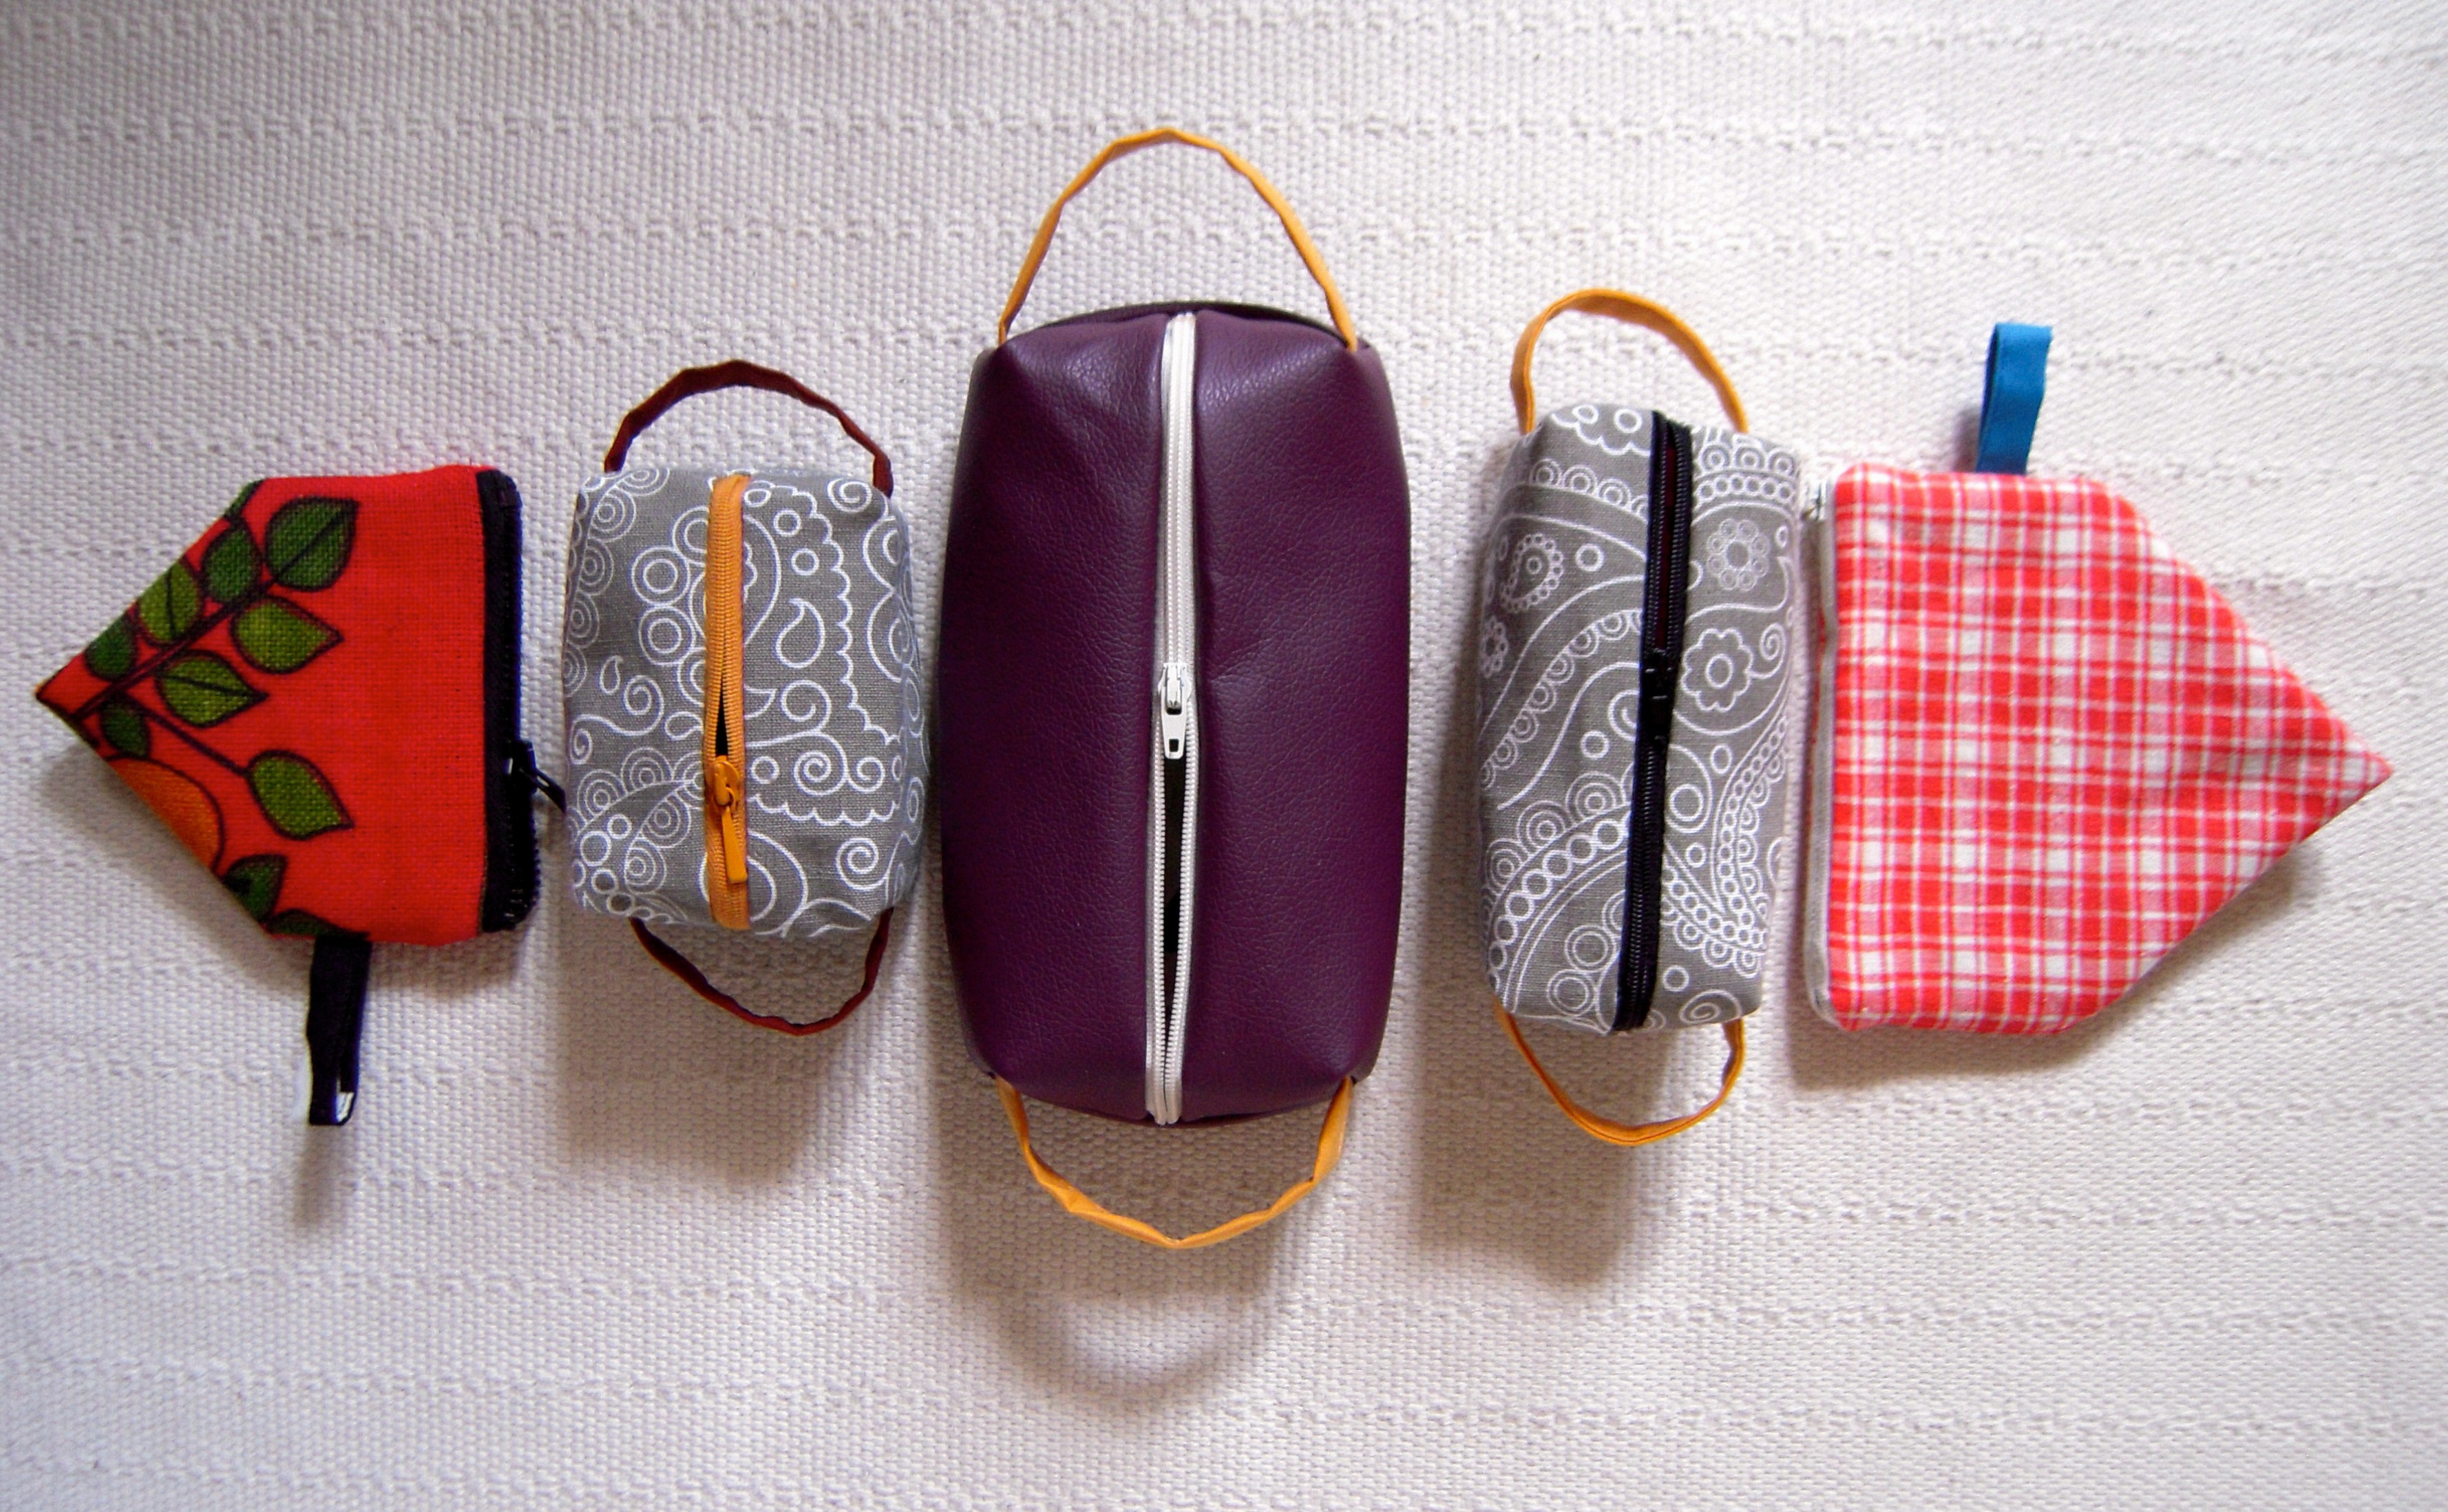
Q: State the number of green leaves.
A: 11